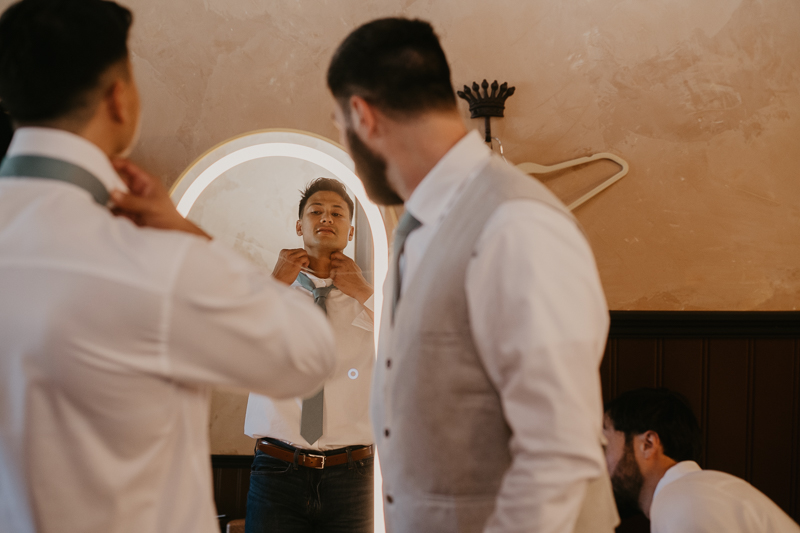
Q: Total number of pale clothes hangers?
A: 1